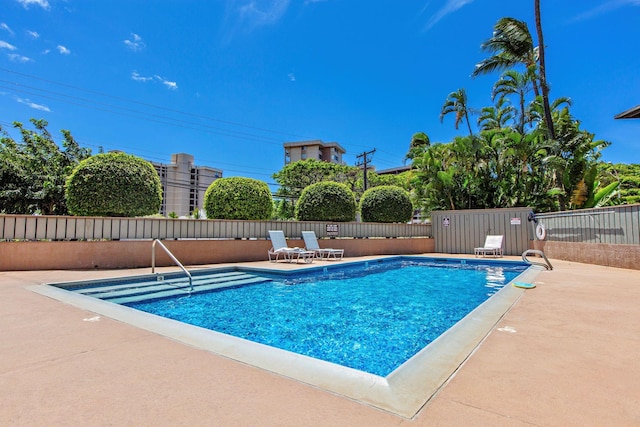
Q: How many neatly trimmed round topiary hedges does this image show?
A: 4